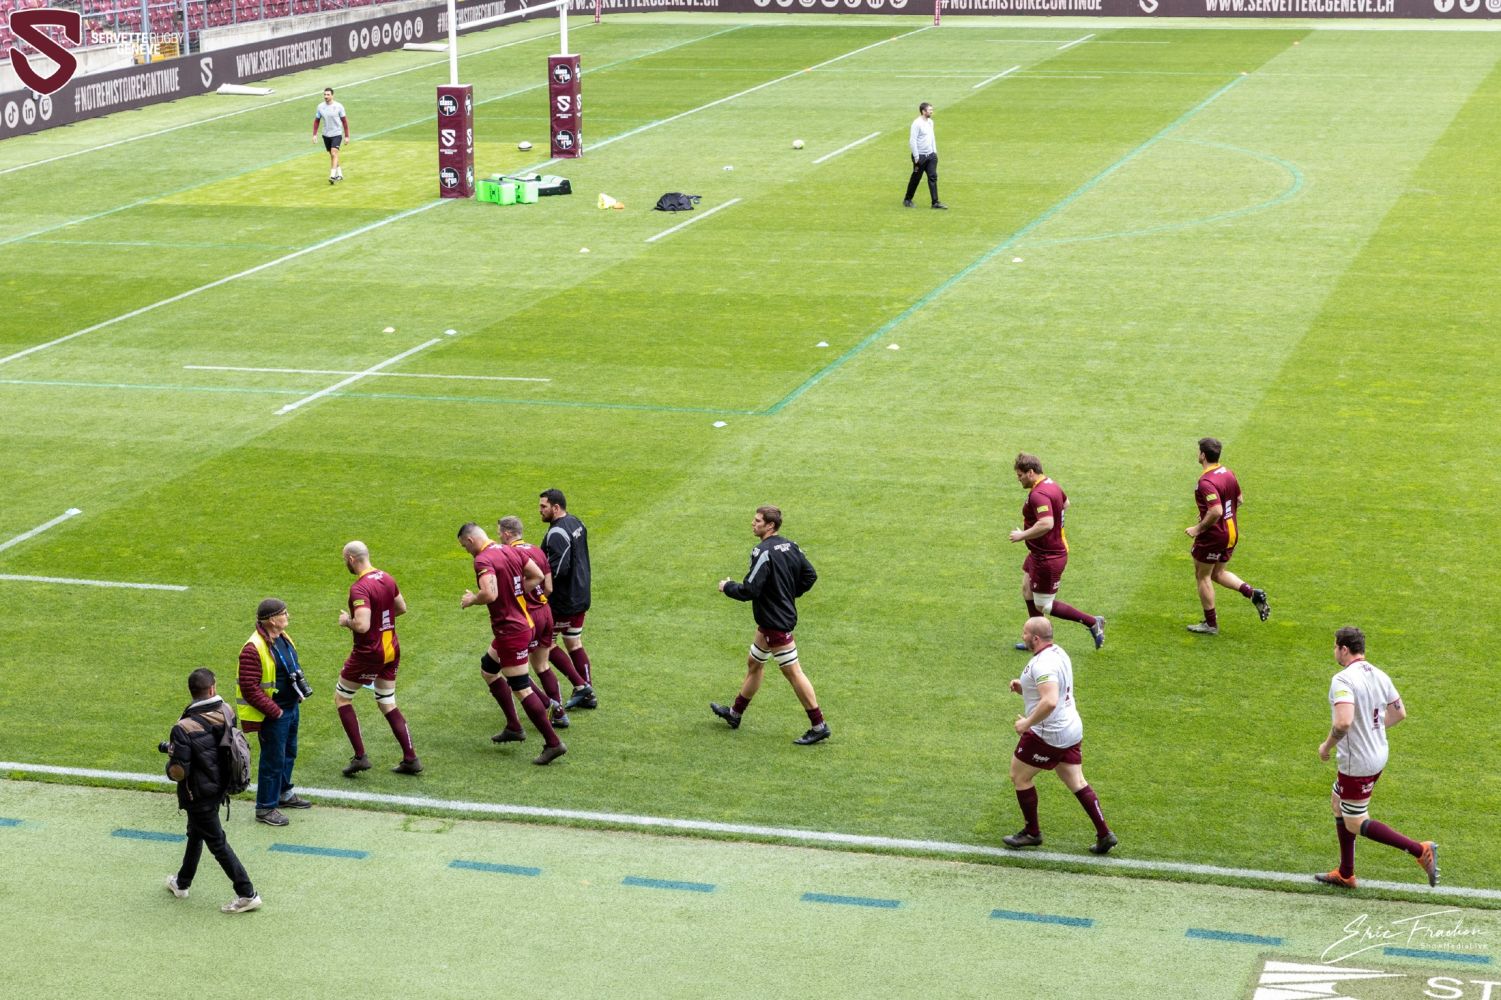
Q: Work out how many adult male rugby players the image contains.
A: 9